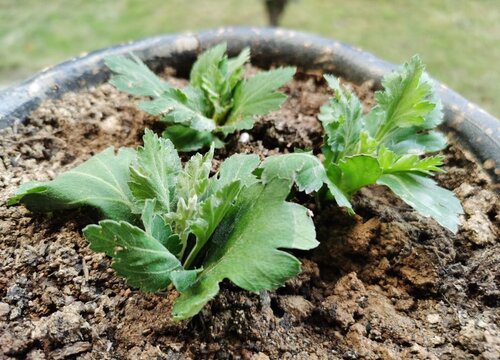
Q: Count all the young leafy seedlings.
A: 3